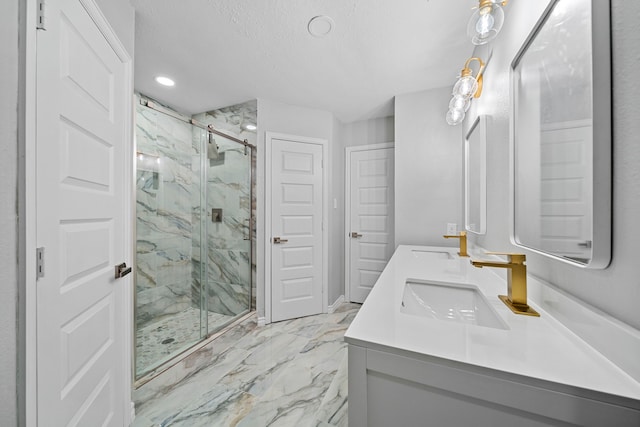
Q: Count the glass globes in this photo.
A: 4